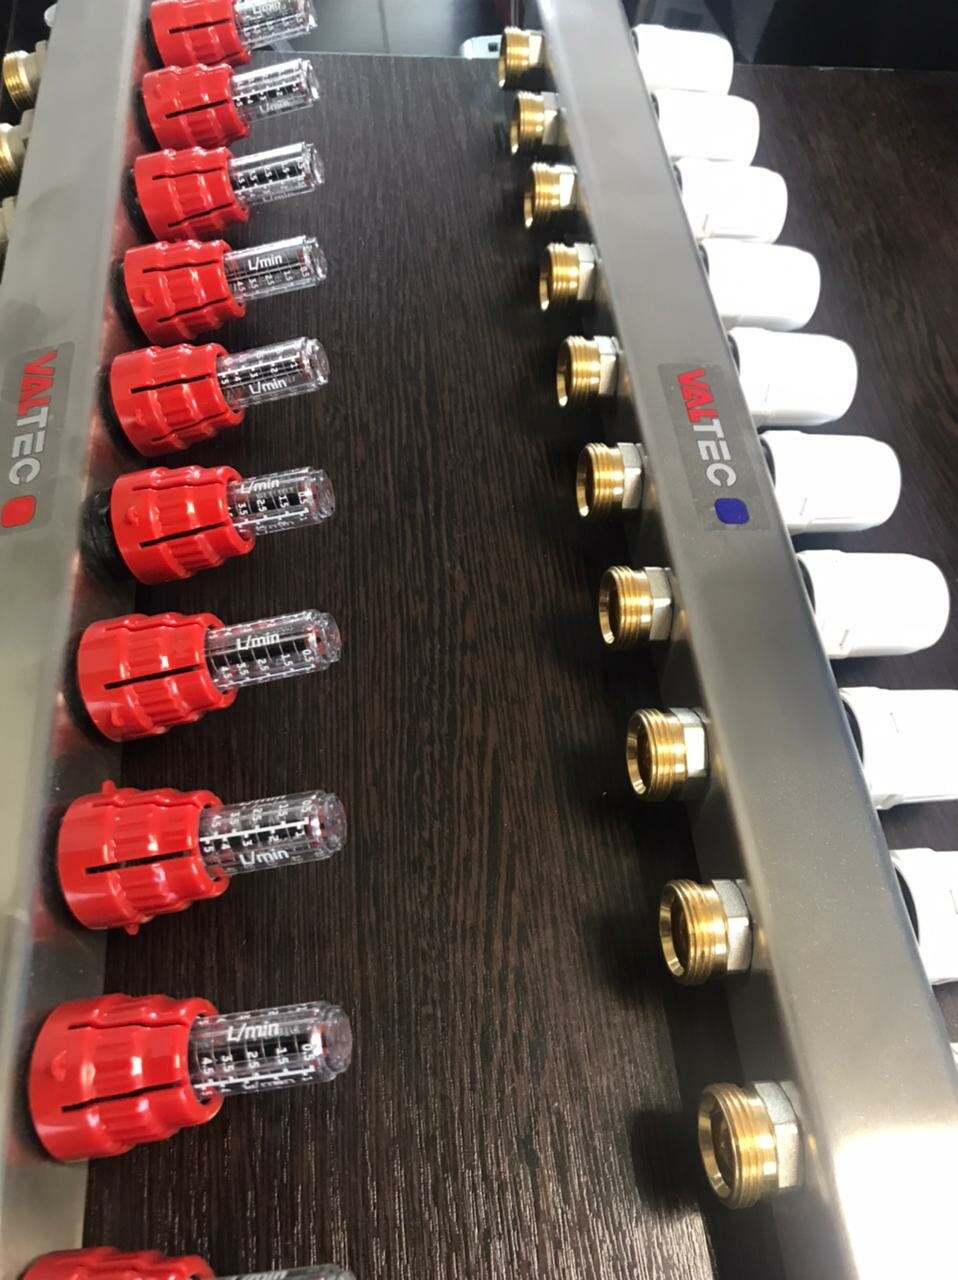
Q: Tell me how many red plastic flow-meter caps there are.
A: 10